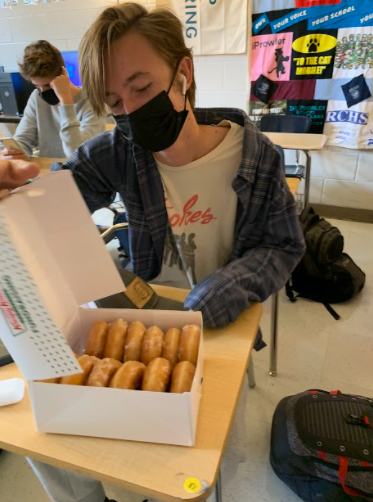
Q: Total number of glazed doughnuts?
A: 12